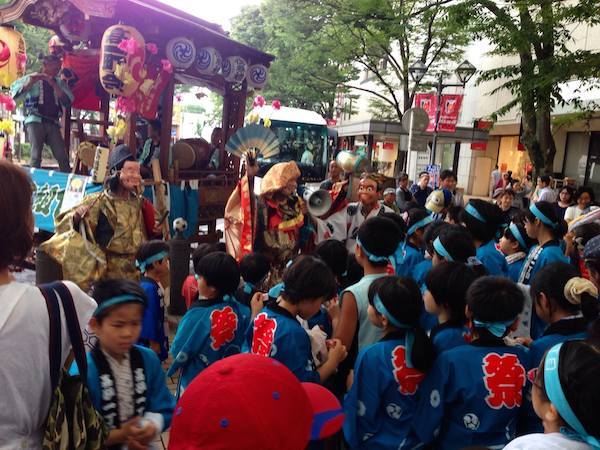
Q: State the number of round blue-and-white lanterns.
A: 4